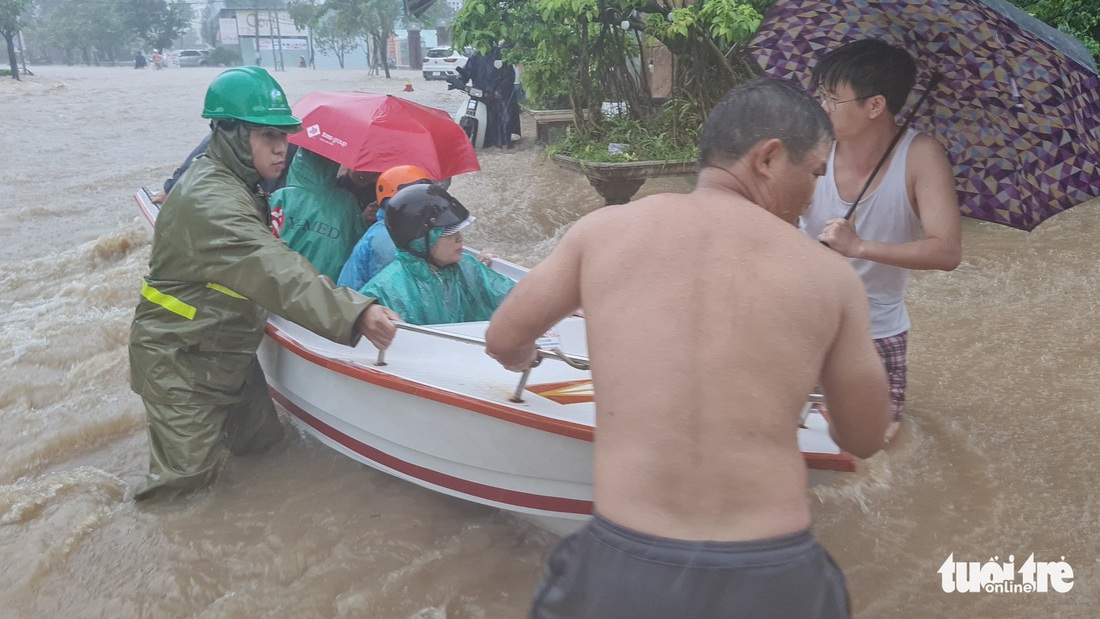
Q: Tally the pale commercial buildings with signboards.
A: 1